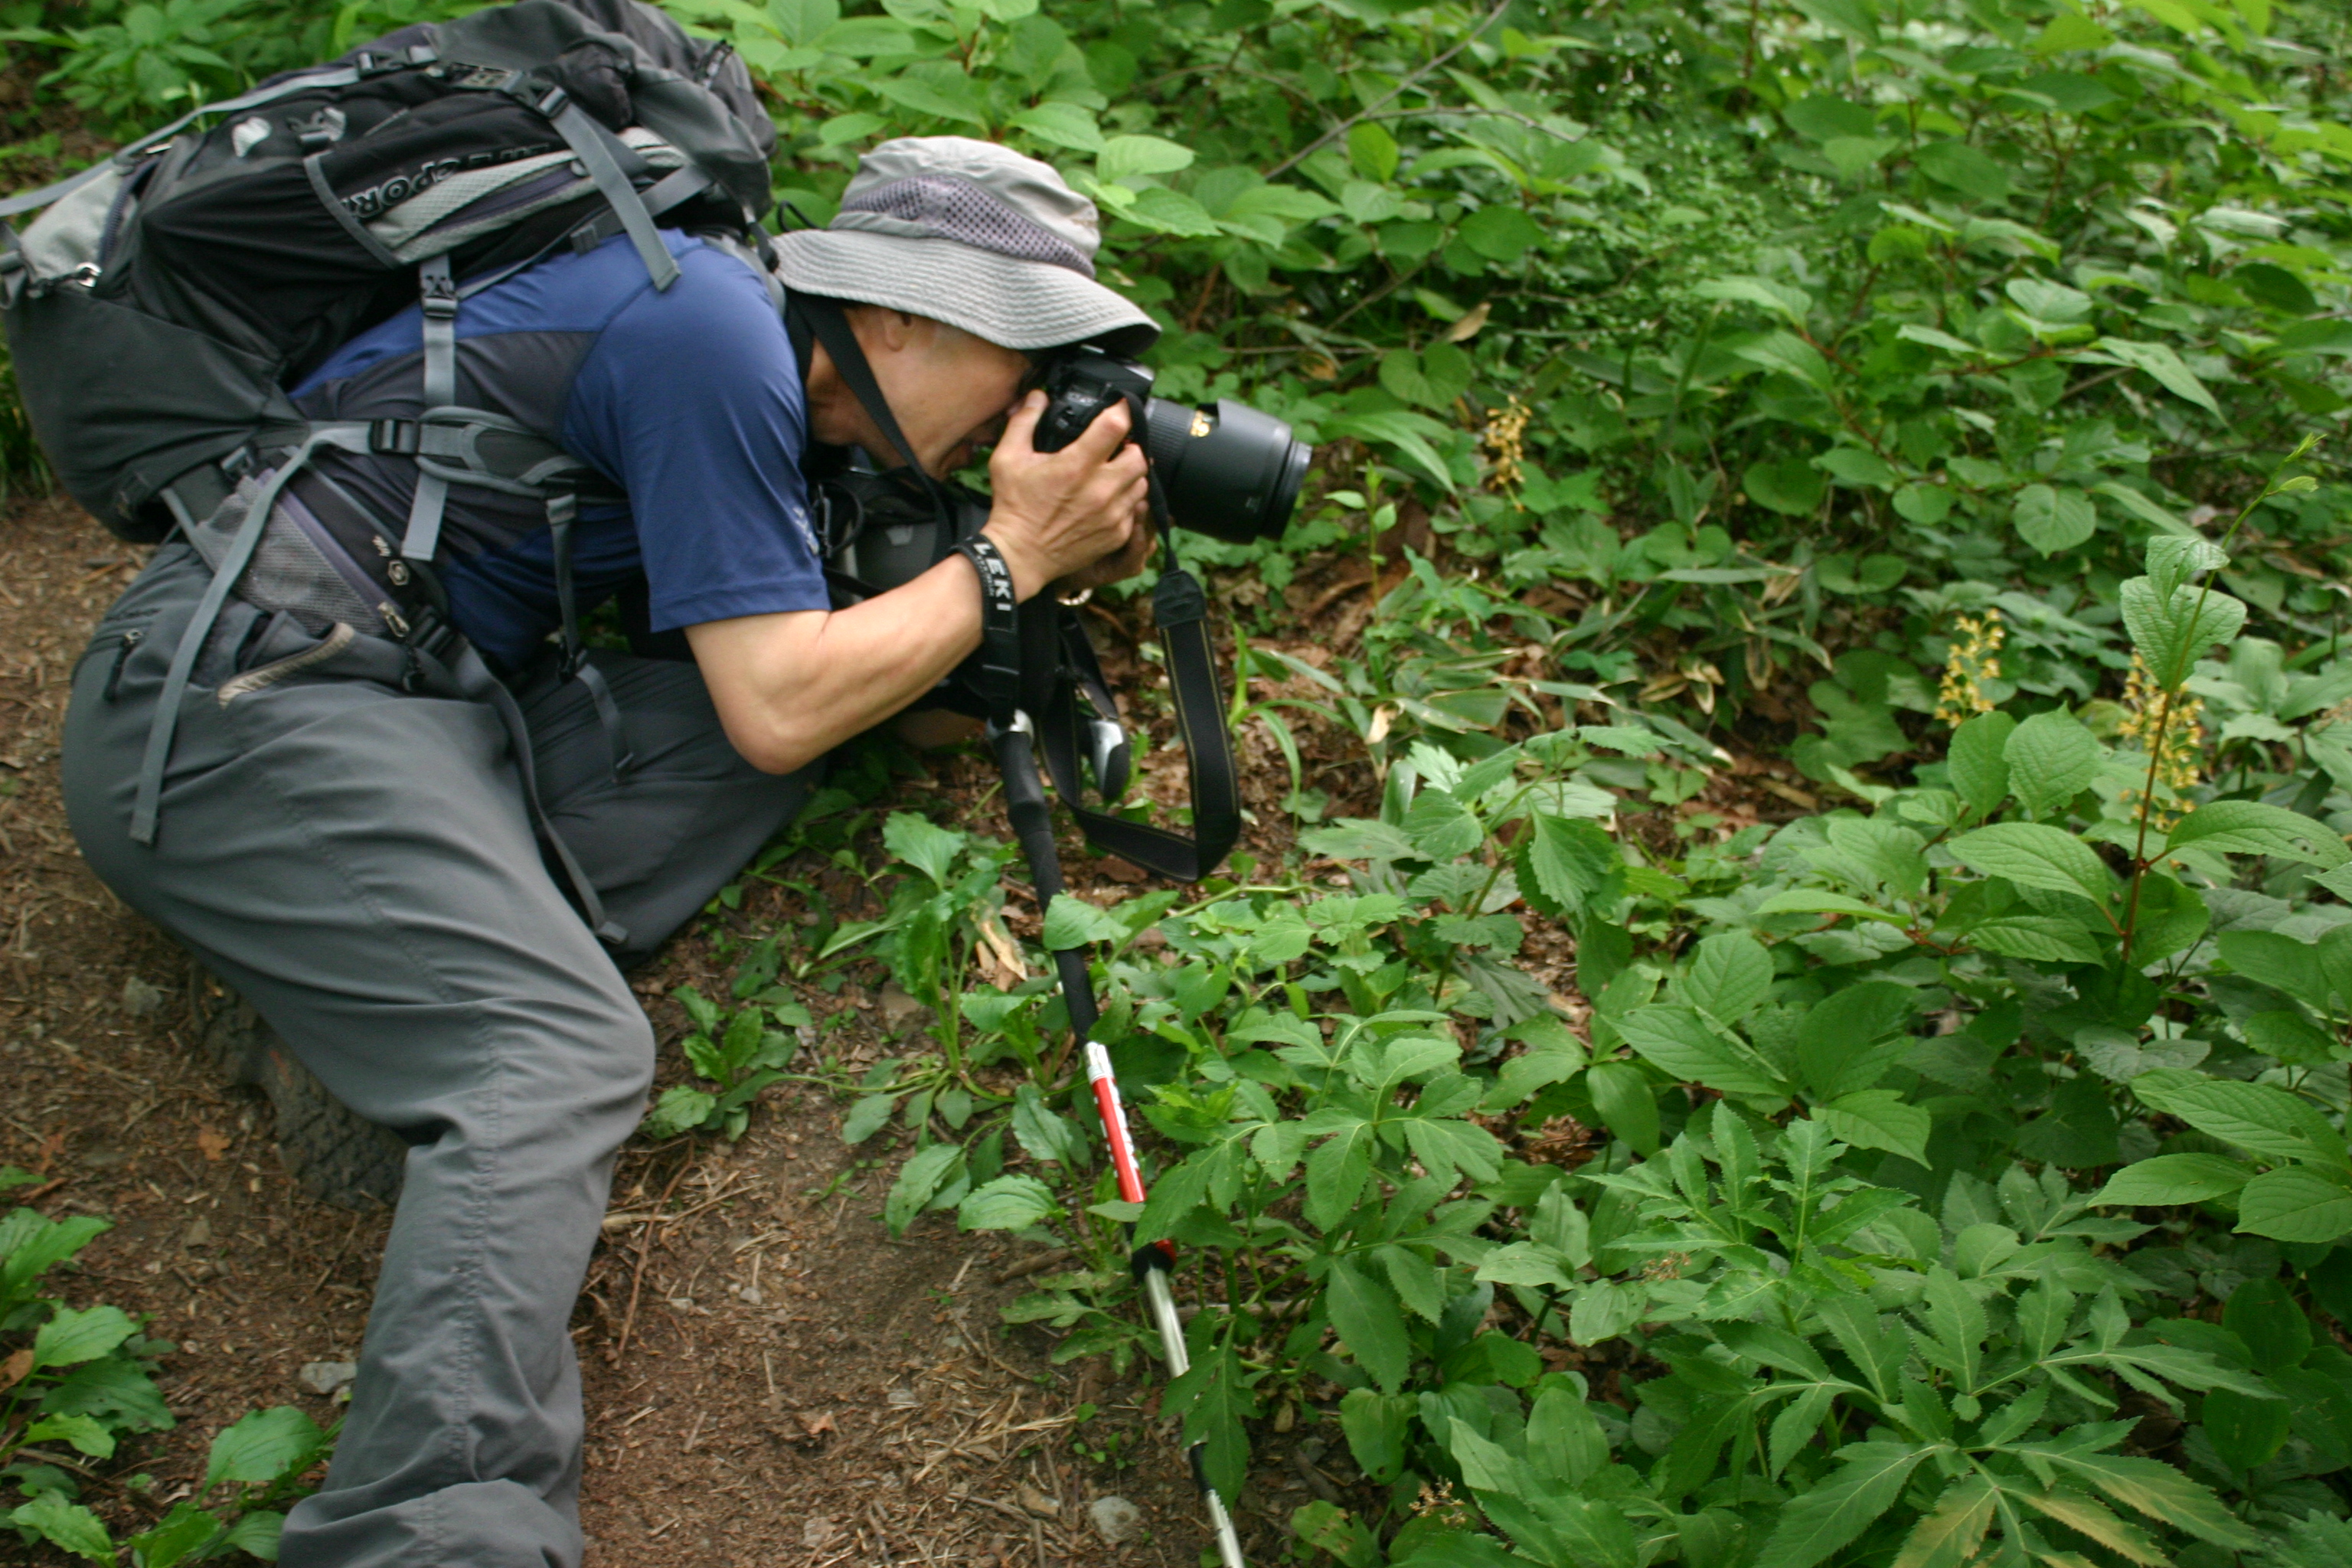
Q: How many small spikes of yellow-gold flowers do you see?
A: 3